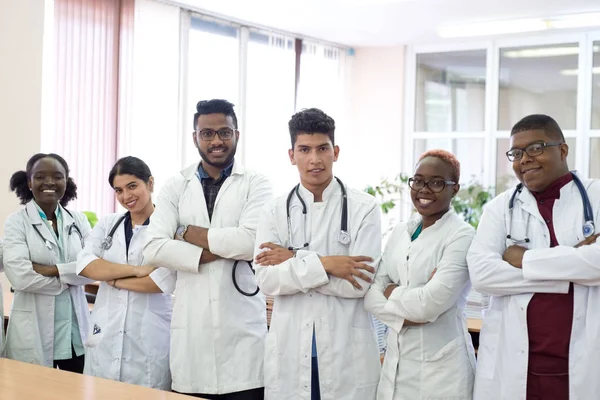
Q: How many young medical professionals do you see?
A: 6